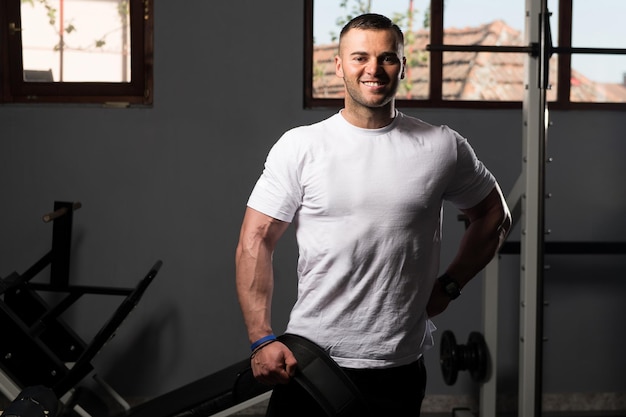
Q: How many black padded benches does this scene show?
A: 1